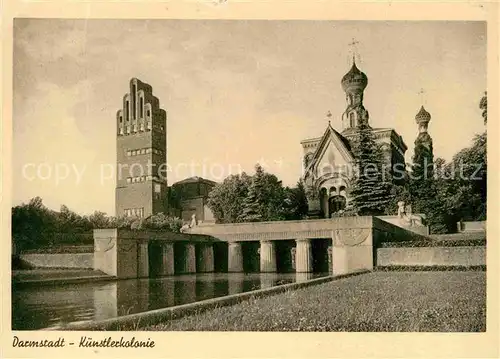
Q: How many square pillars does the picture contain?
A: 2